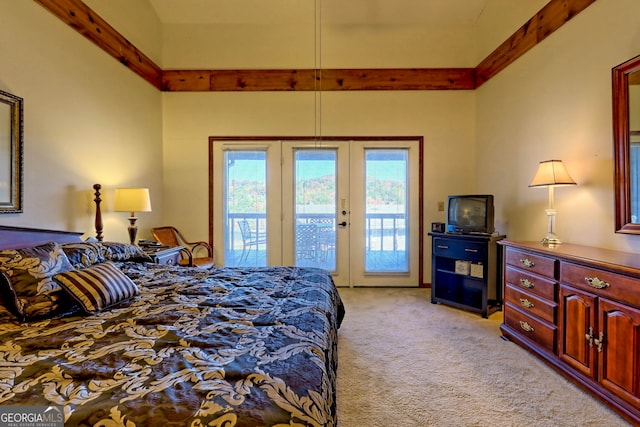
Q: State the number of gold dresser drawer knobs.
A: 5